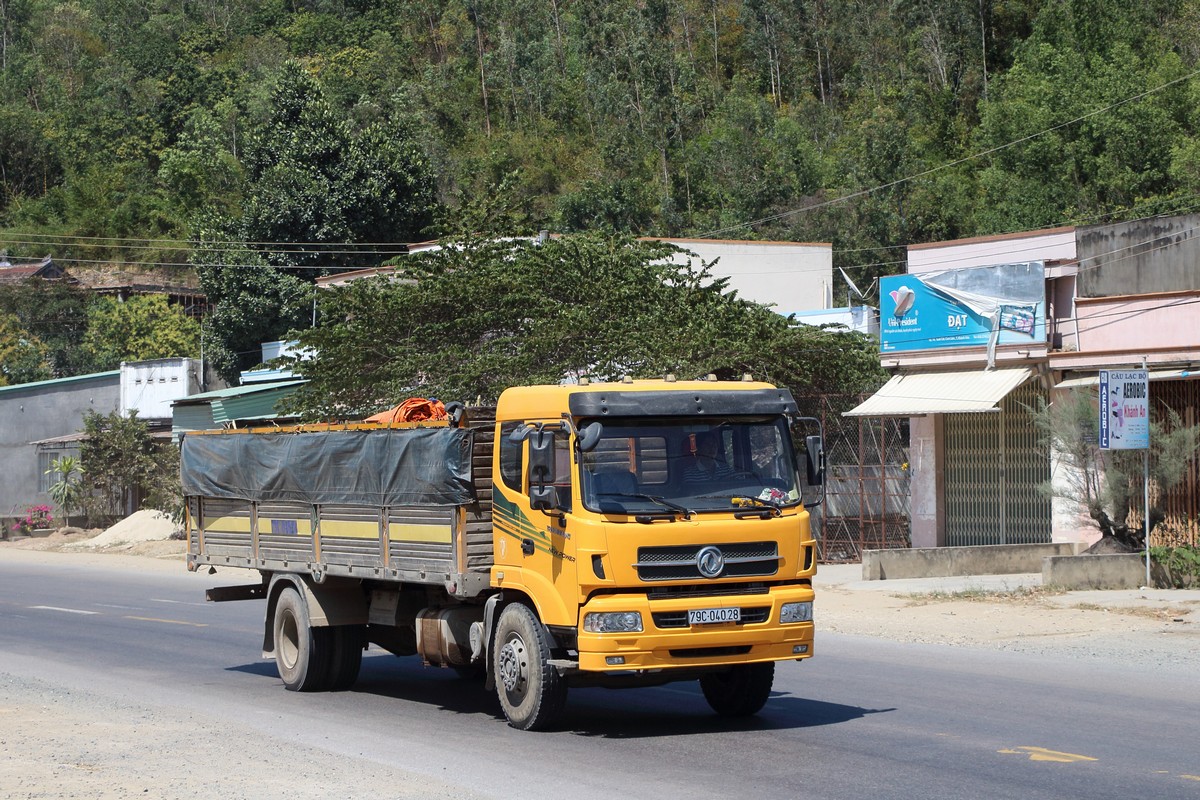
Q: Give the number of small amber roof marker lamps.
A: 5